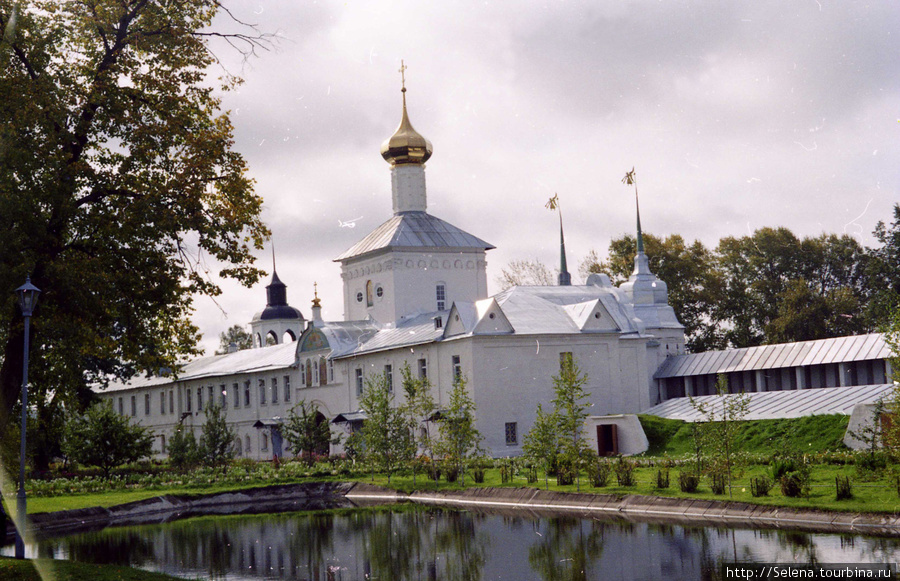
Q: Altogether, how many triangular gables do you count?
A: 3